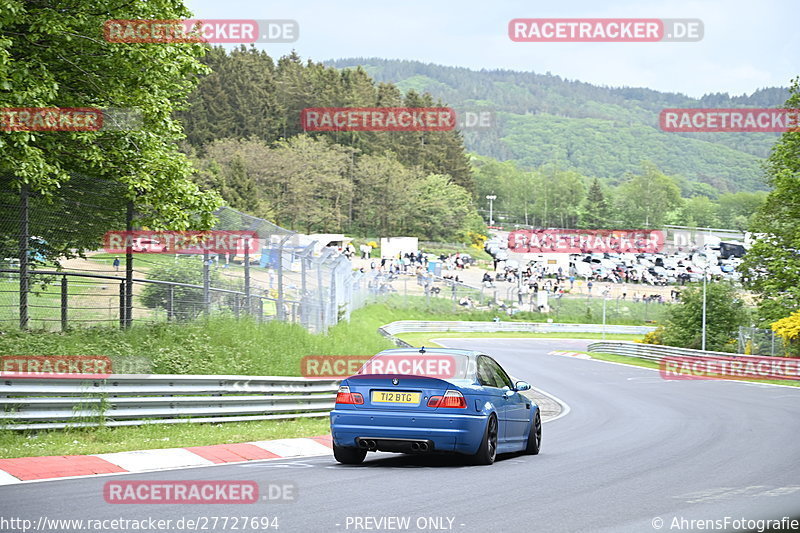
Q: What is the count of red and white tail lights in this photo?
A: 2